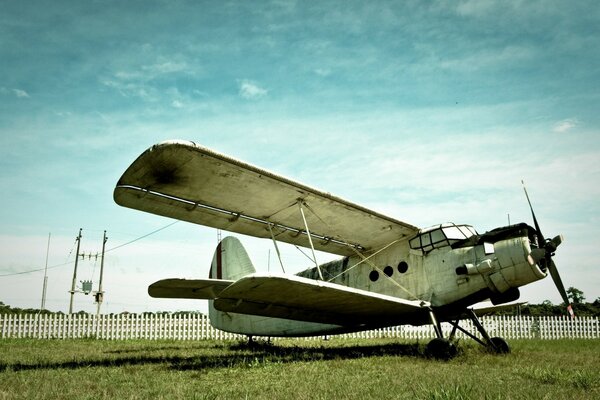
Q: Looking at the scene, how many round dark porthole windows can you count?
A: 3